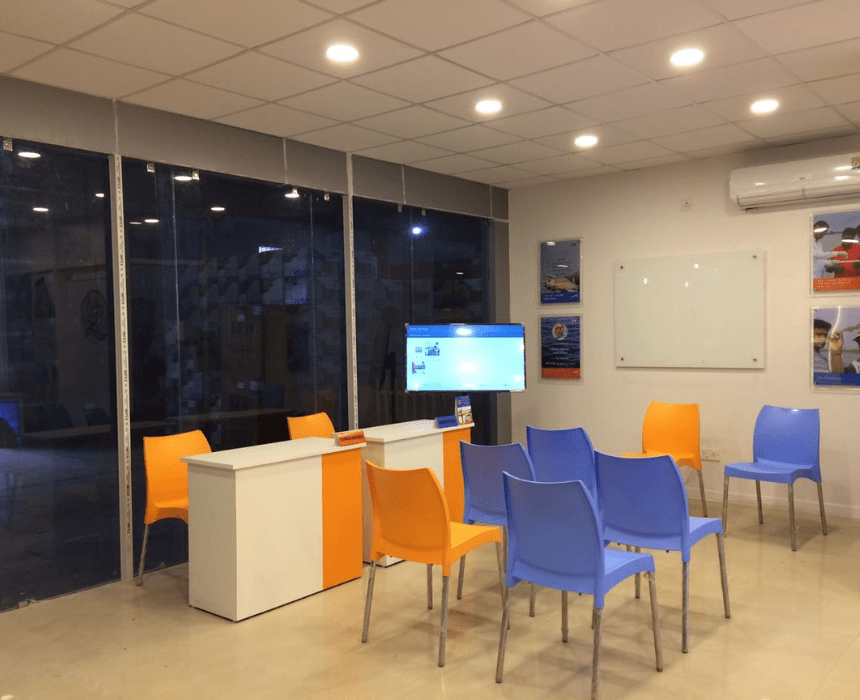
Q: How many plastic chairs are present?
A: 9